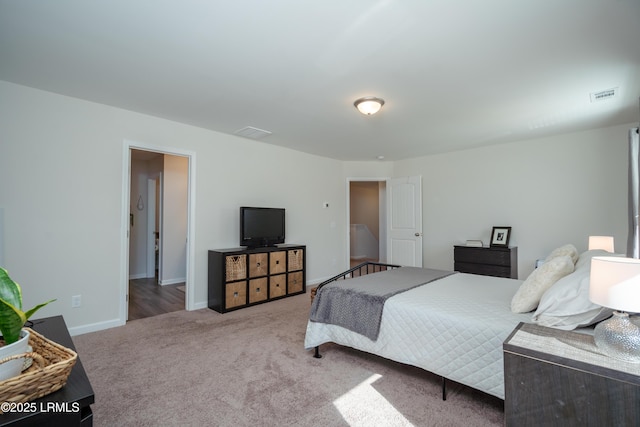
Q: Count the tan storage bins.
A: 8